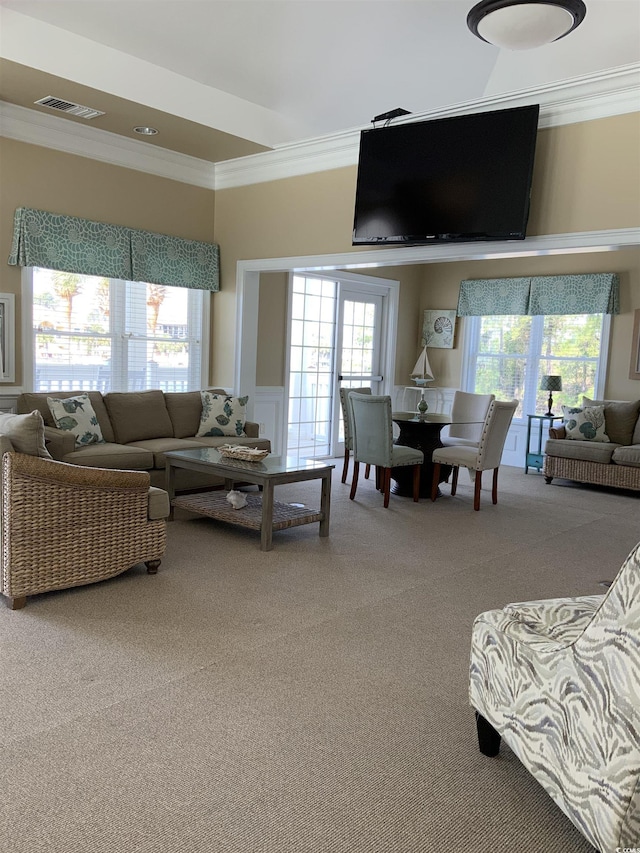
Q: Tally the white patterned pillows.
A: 3